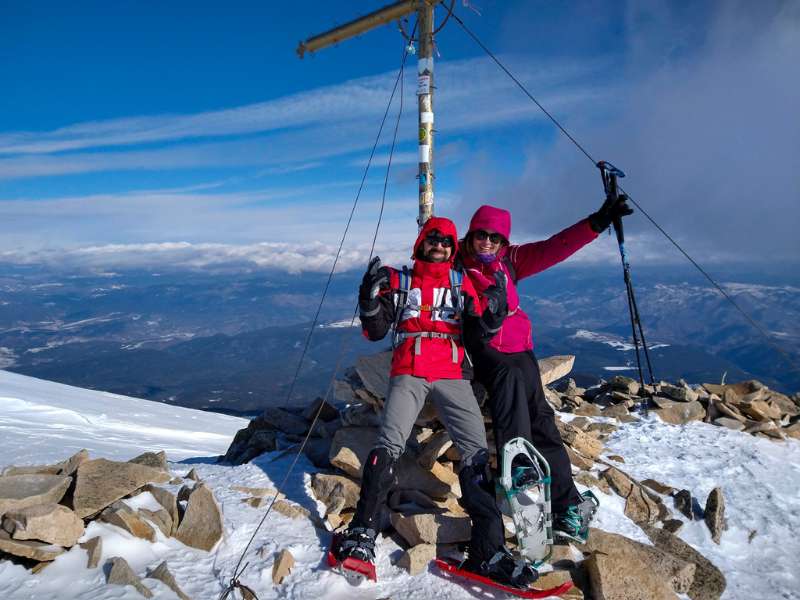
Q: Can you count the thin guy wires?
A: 3